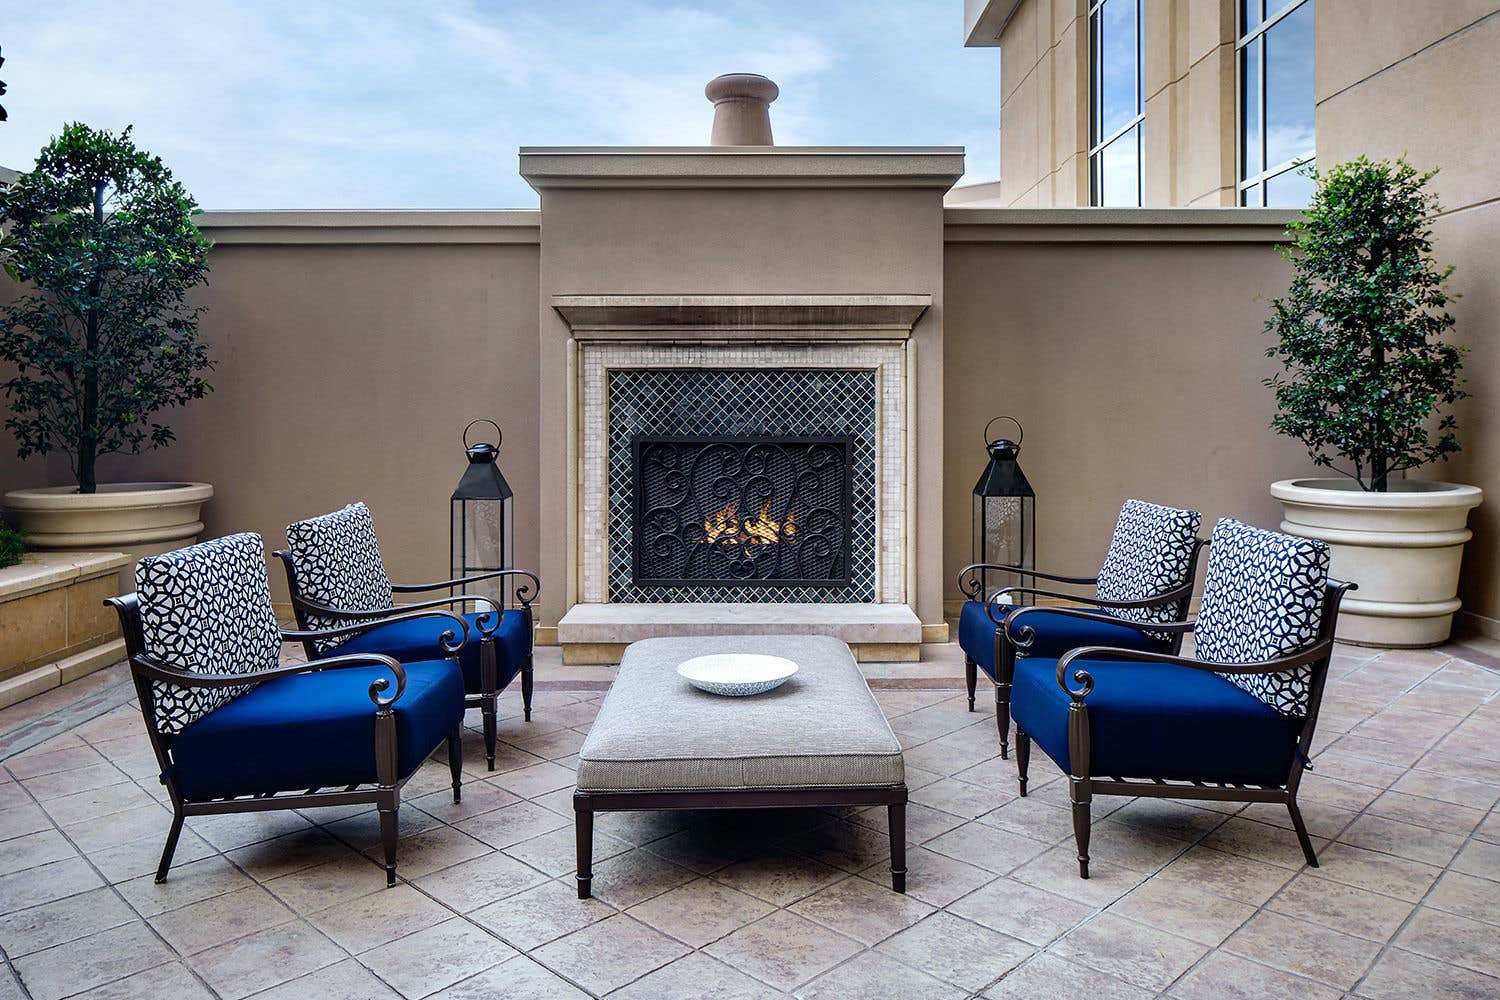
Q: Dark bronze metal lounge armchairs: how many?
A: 4